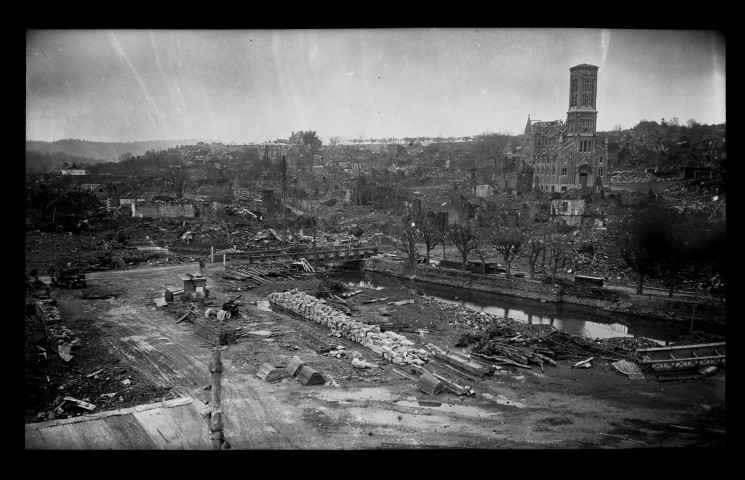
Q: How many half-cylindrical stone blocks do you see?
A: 4